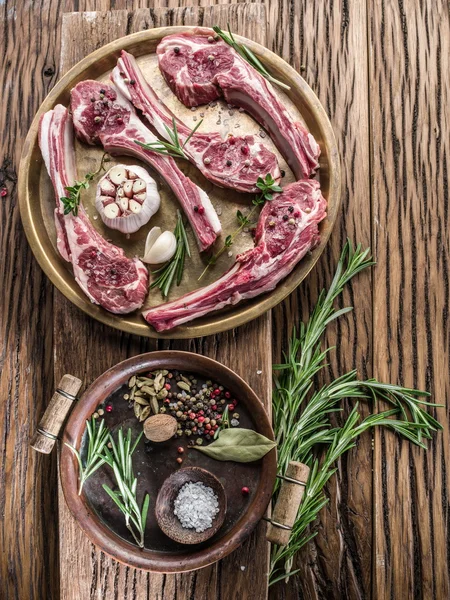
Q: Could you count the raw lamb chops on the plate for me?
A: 5